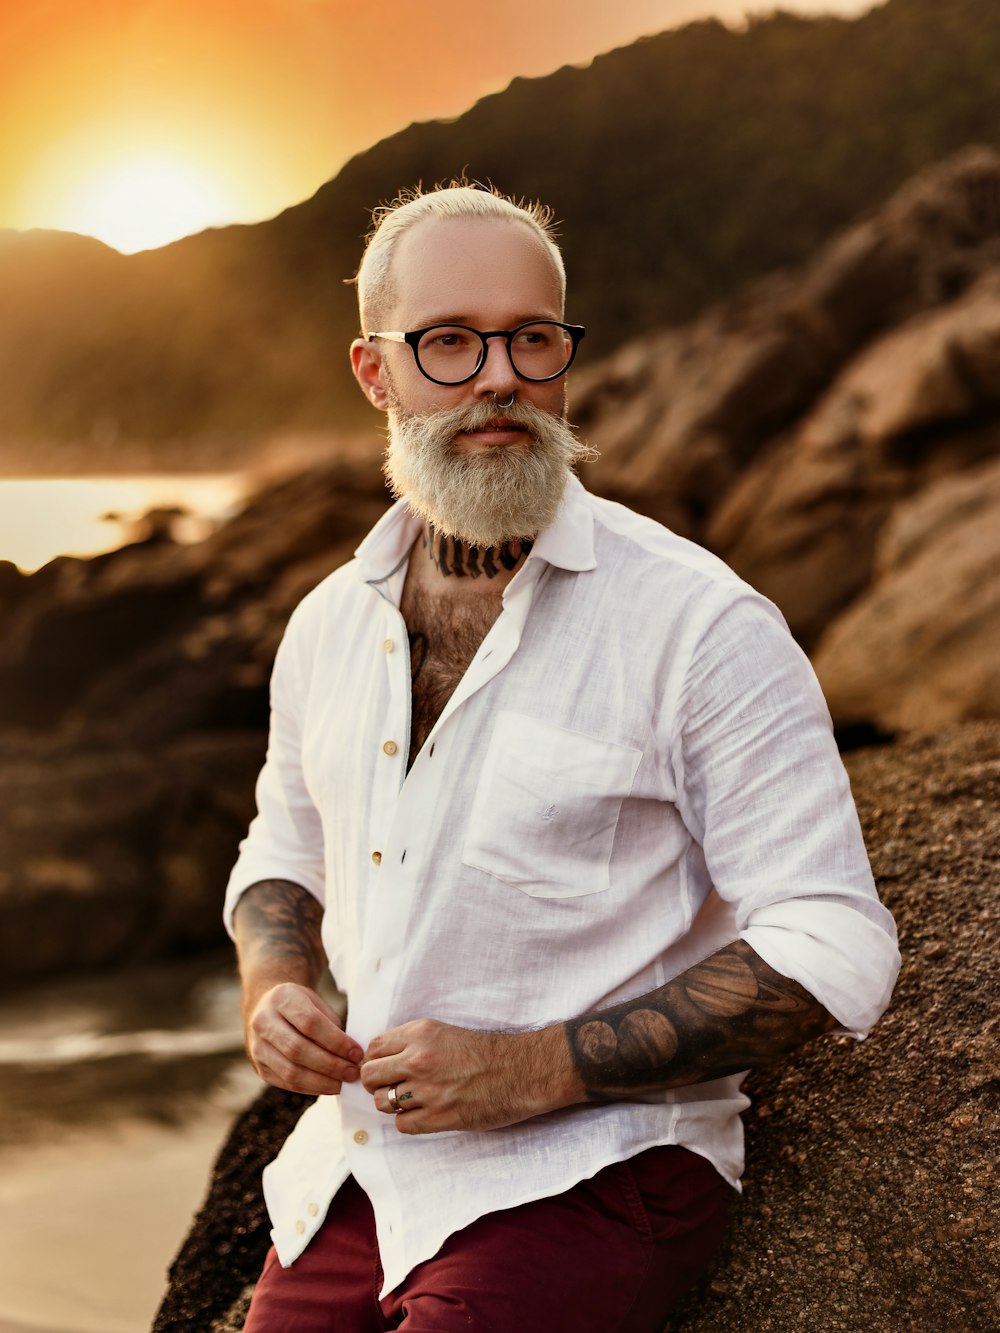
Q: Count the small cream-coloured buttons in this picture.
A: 6